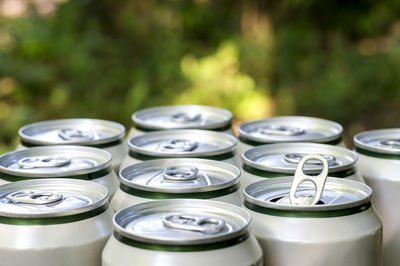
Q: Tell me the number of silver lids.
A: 11